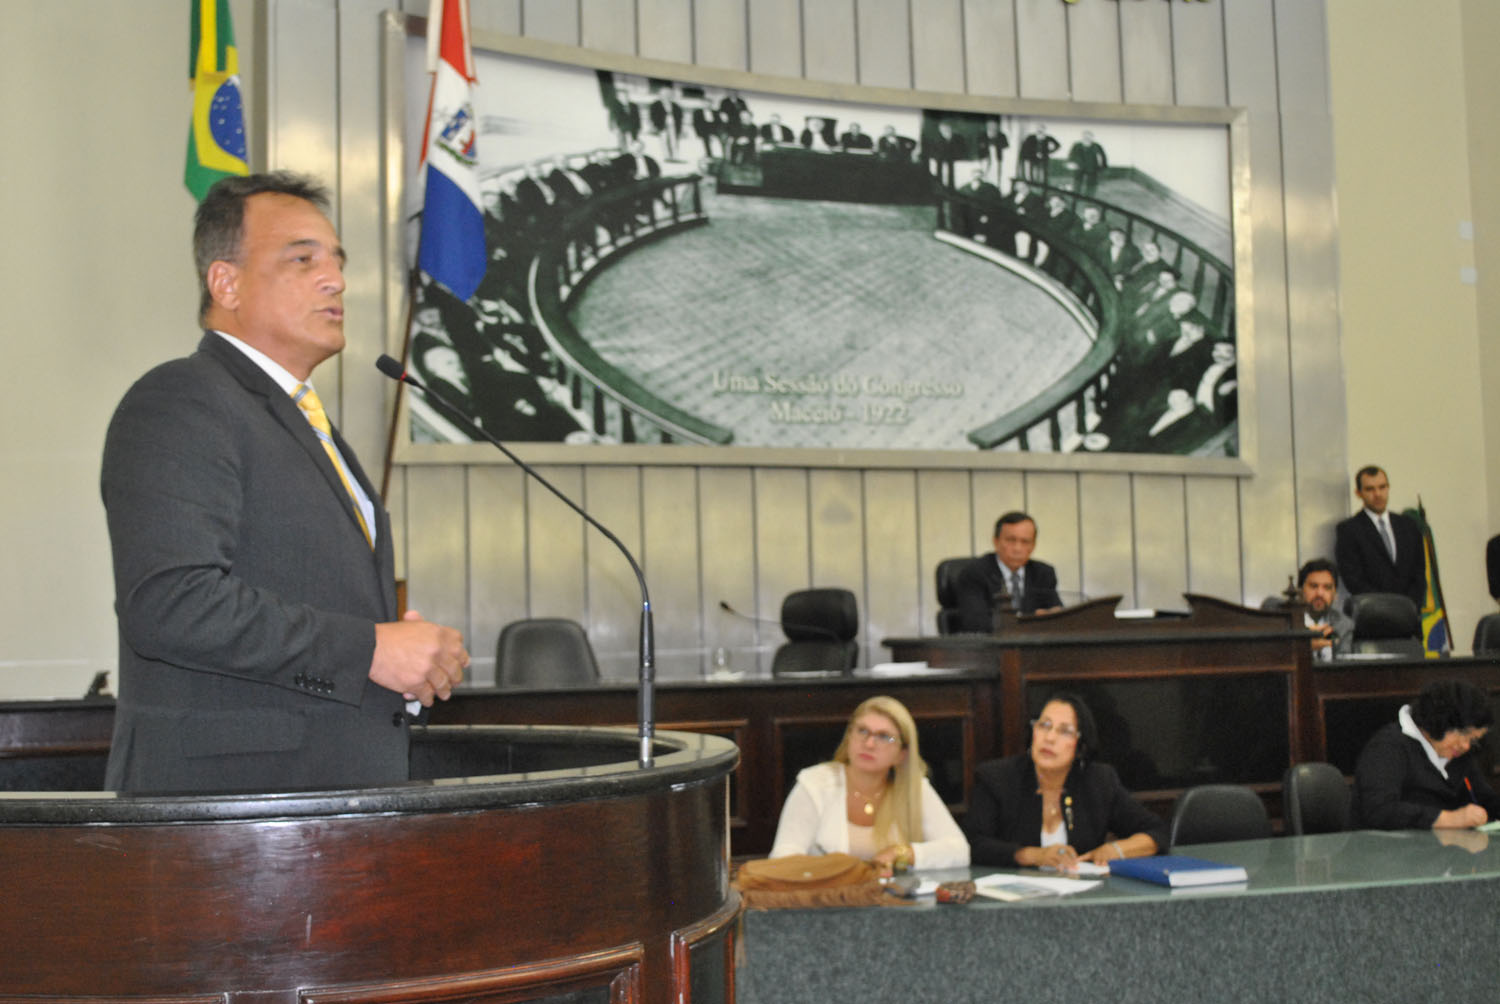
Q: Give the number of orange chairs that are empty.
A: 0